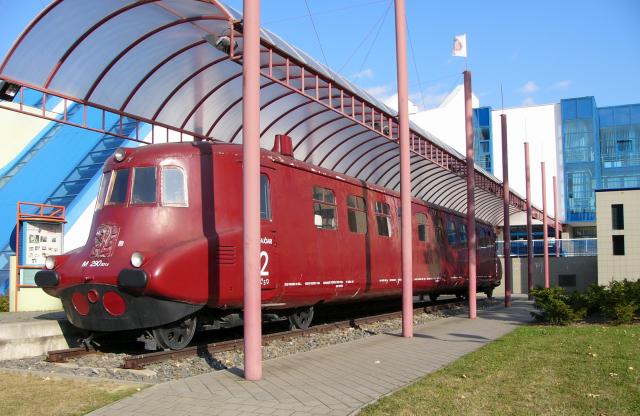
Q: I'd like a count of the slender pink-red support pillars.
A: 7